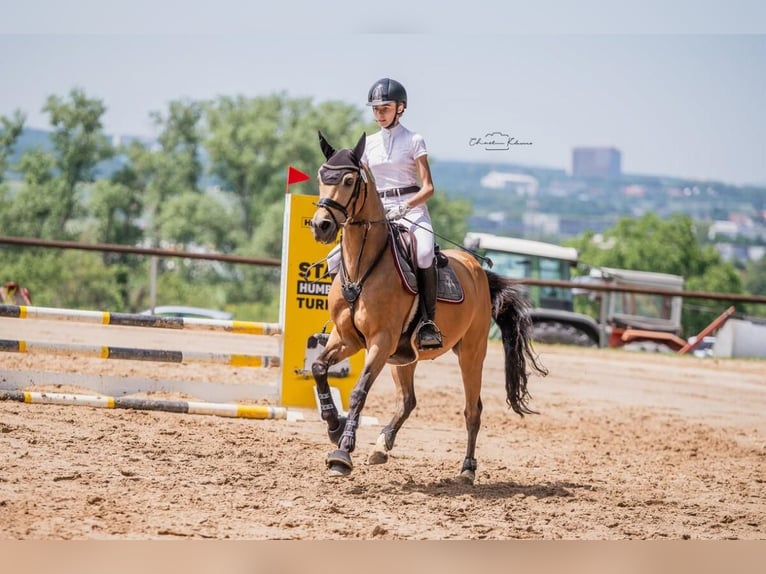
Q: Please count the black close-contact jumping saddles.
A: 1